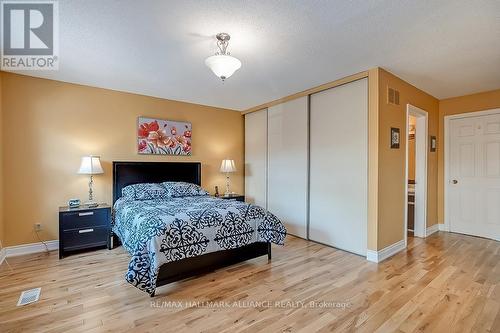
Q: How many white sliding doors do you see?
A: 3